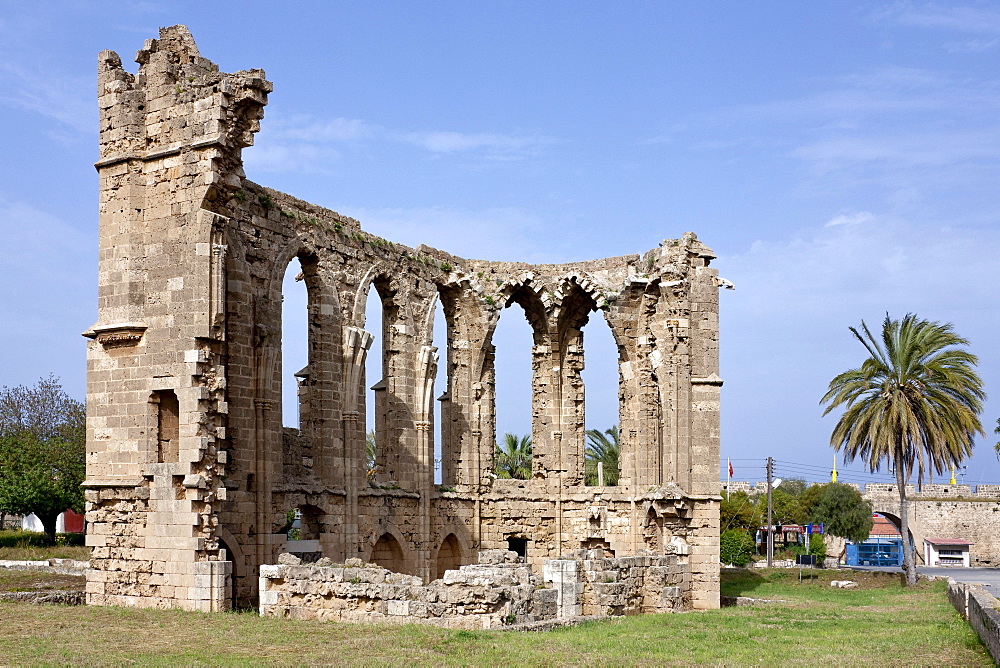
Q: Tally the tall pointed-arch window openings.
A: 5